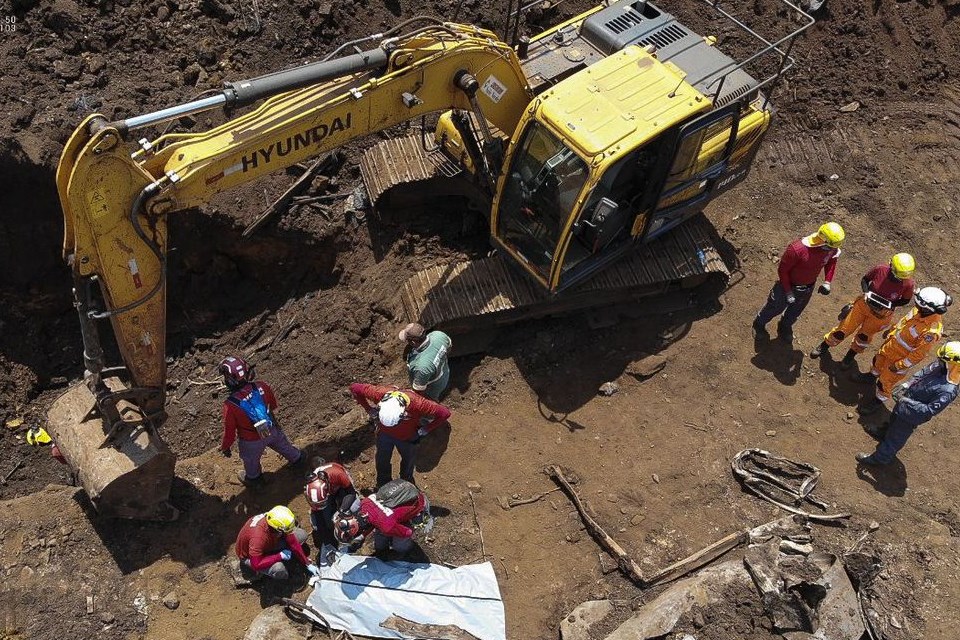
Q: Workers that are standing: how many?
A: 7